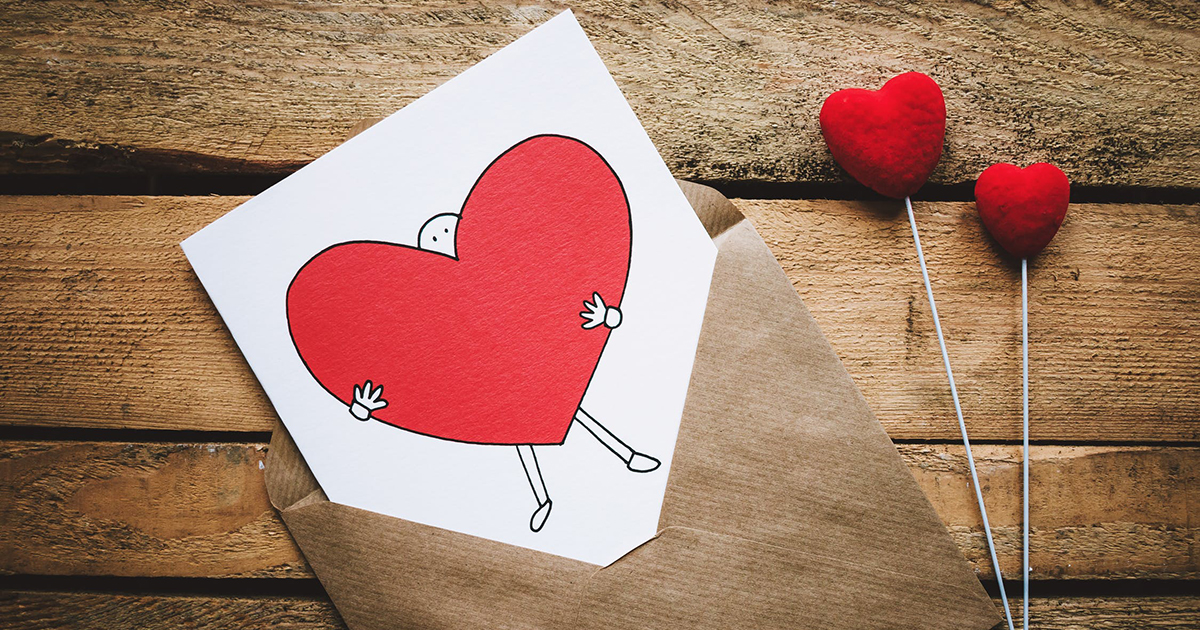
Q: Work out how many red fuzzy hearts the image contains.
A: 2